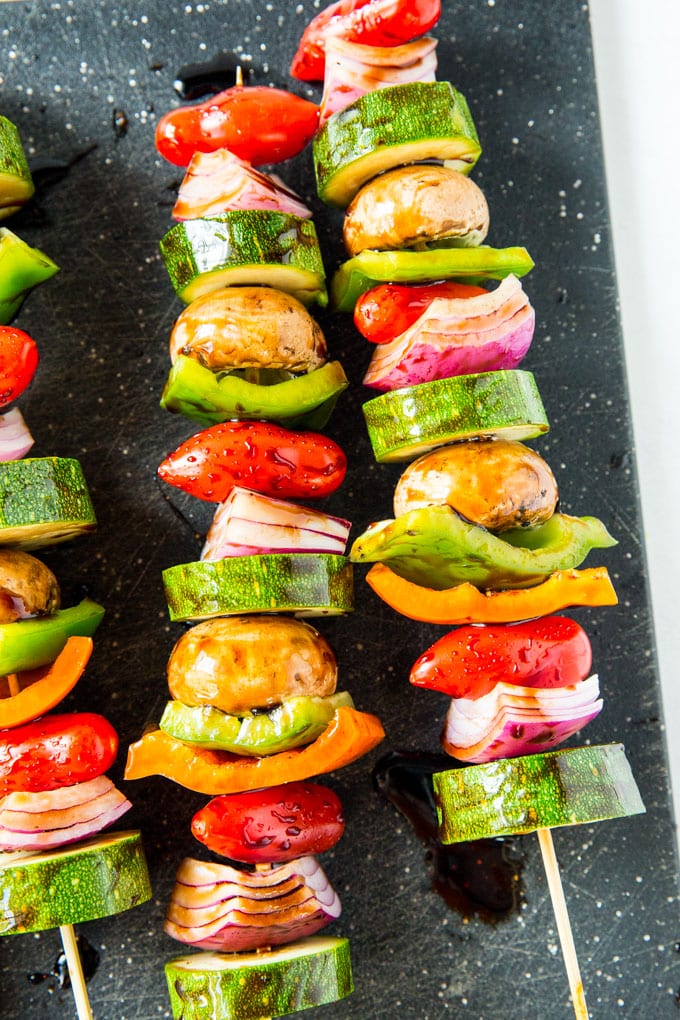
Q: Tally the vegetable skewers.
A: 3